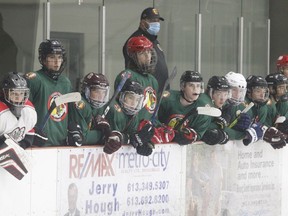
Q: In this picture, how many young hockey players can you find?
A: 11